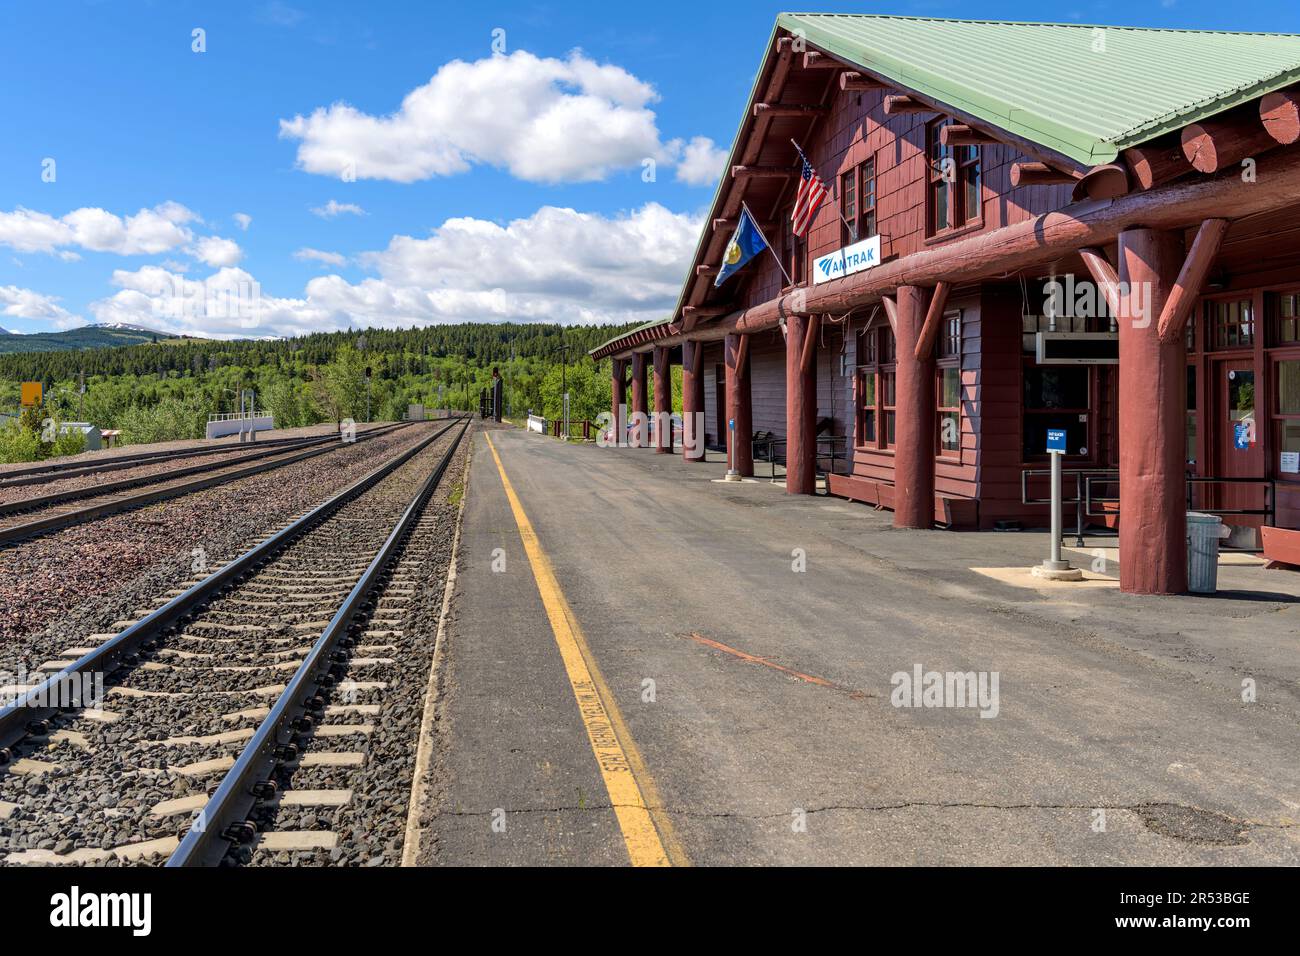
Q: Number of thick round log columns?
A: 8